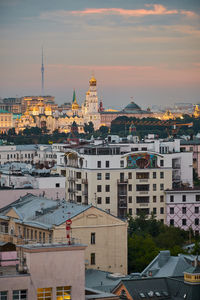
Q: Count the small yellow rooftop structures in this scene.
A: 1